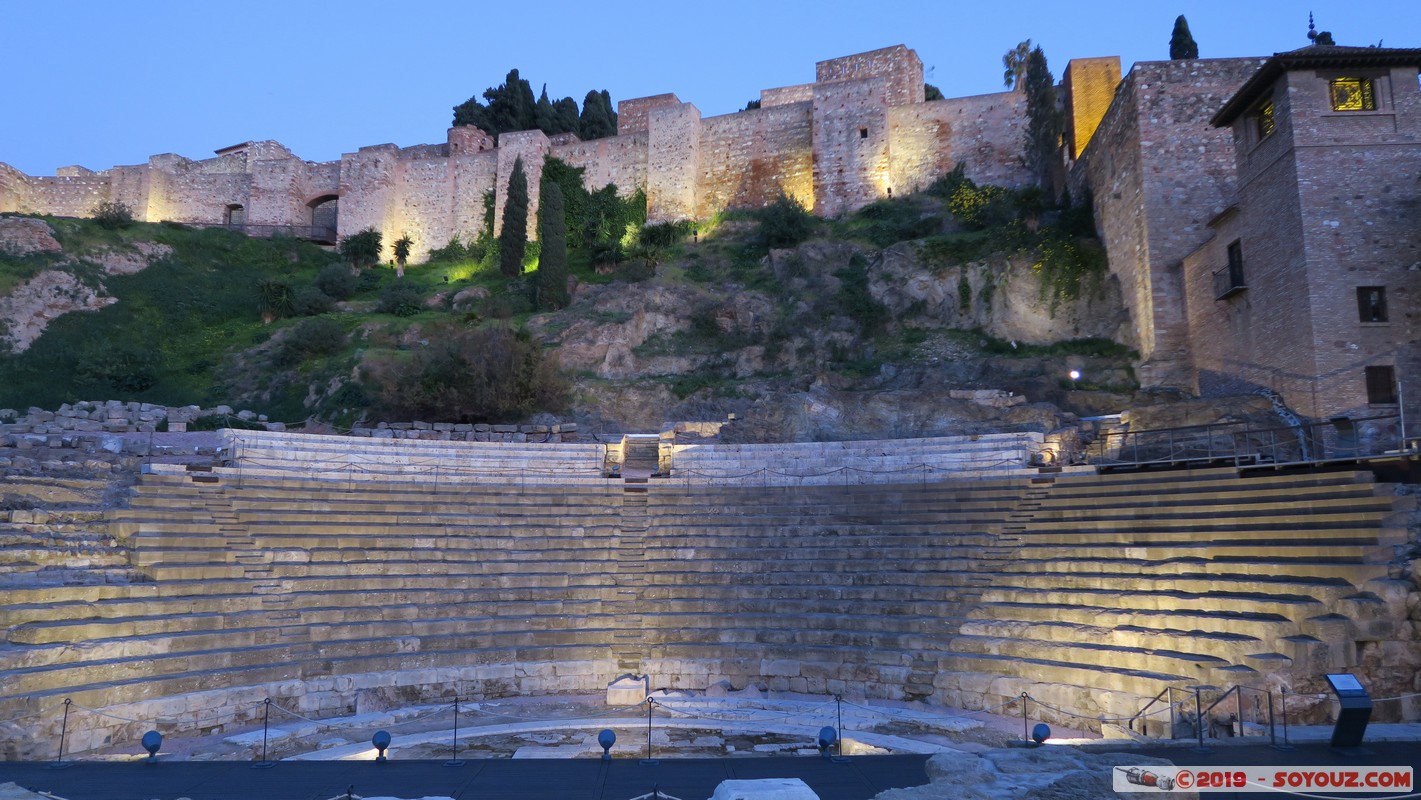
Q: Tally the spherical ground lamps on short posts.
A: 5